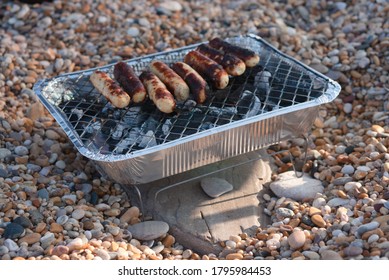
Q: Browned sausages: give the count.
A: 8